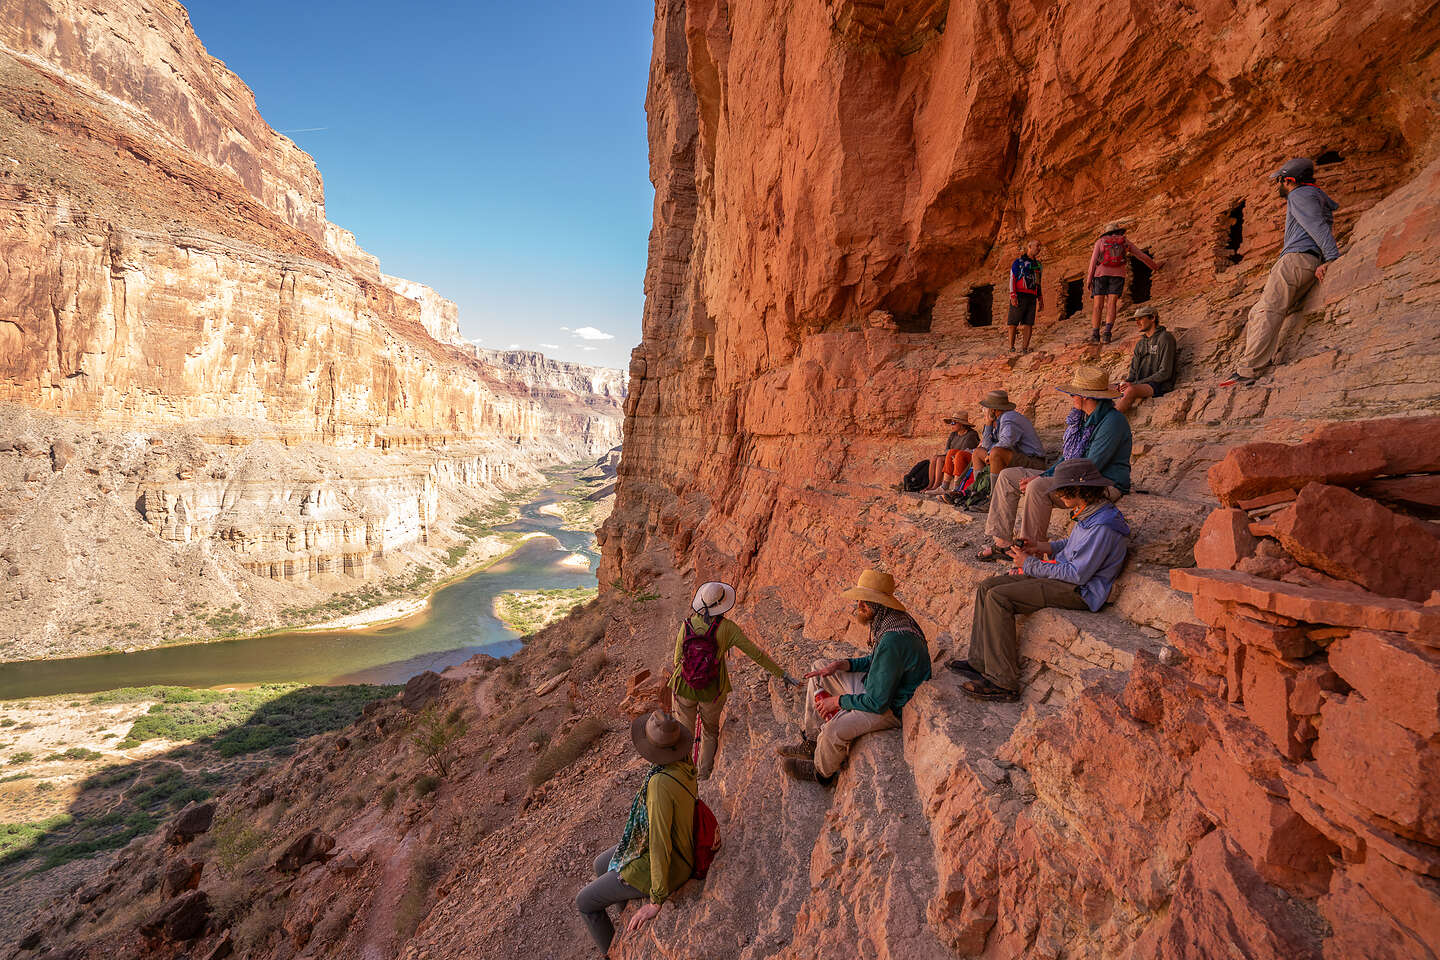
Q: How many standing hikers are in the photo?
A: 4